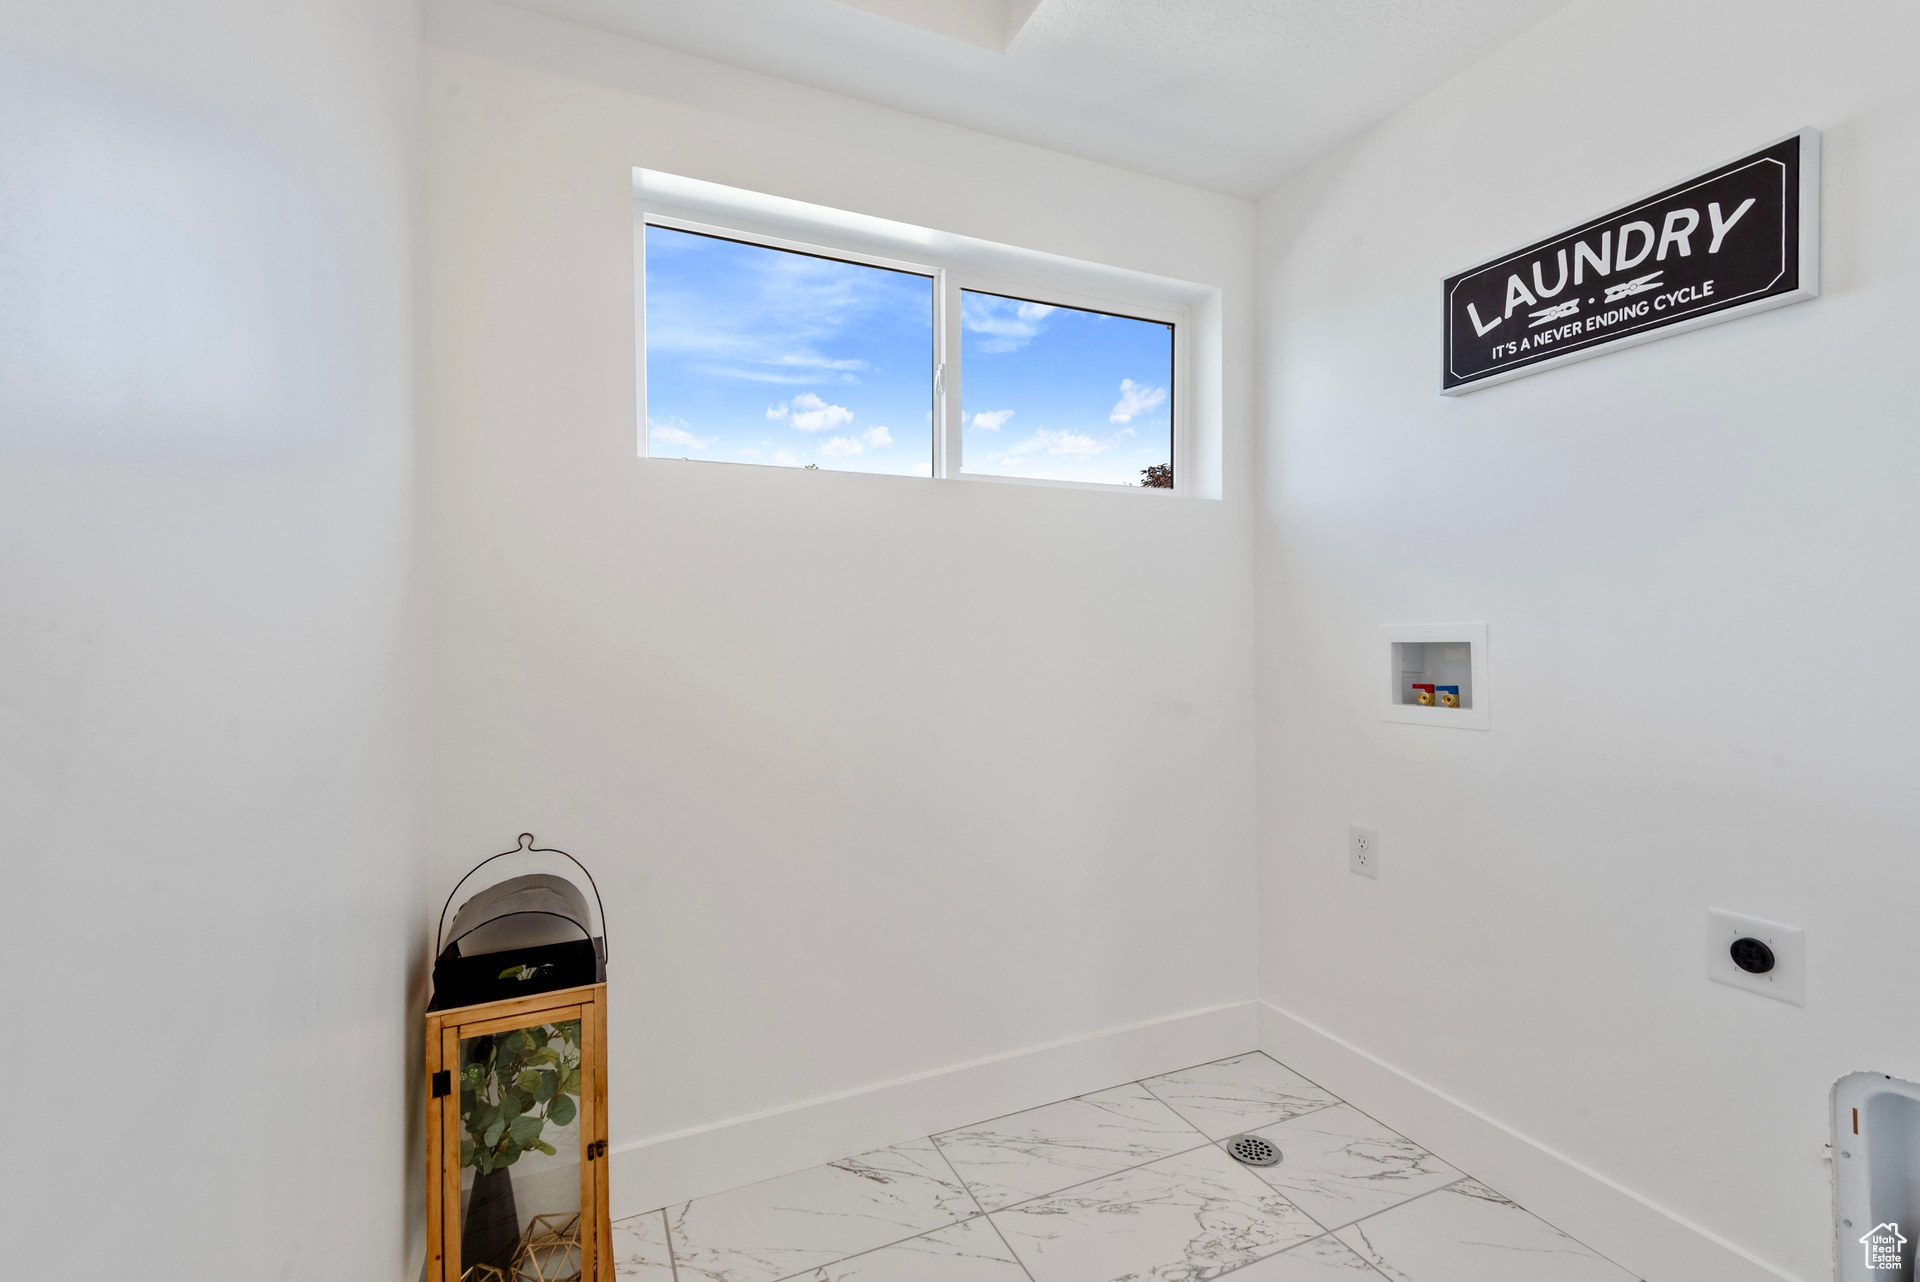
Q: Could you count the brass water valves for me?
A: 2